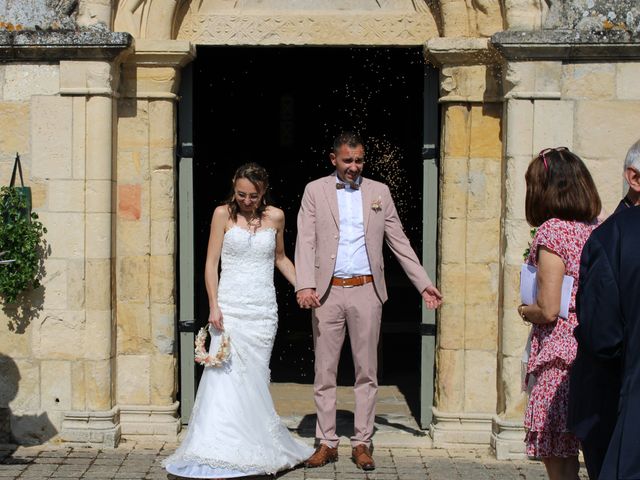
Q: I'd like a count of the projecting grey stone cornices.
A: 2